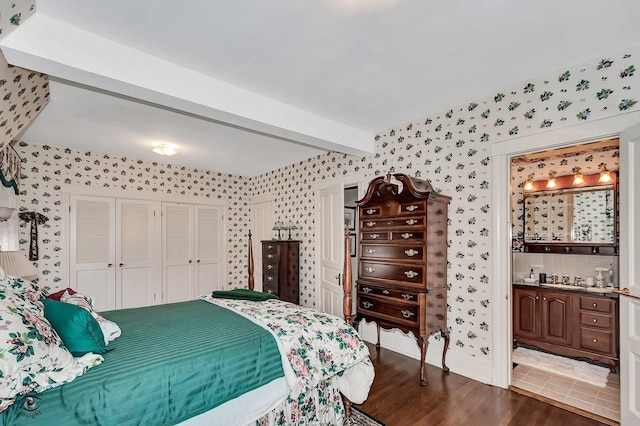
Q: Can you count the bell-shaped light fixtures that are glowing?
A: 4